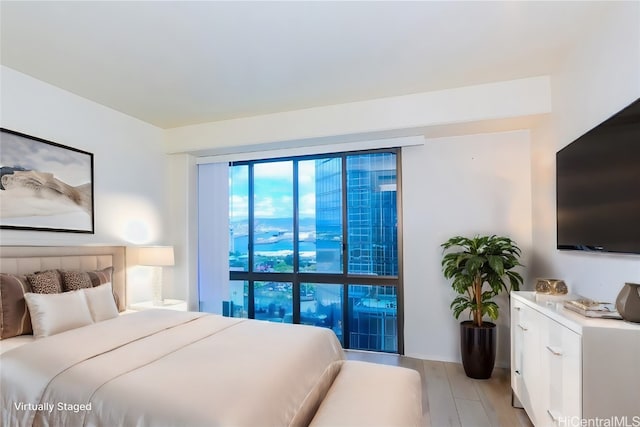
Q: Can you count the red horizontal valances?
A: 0